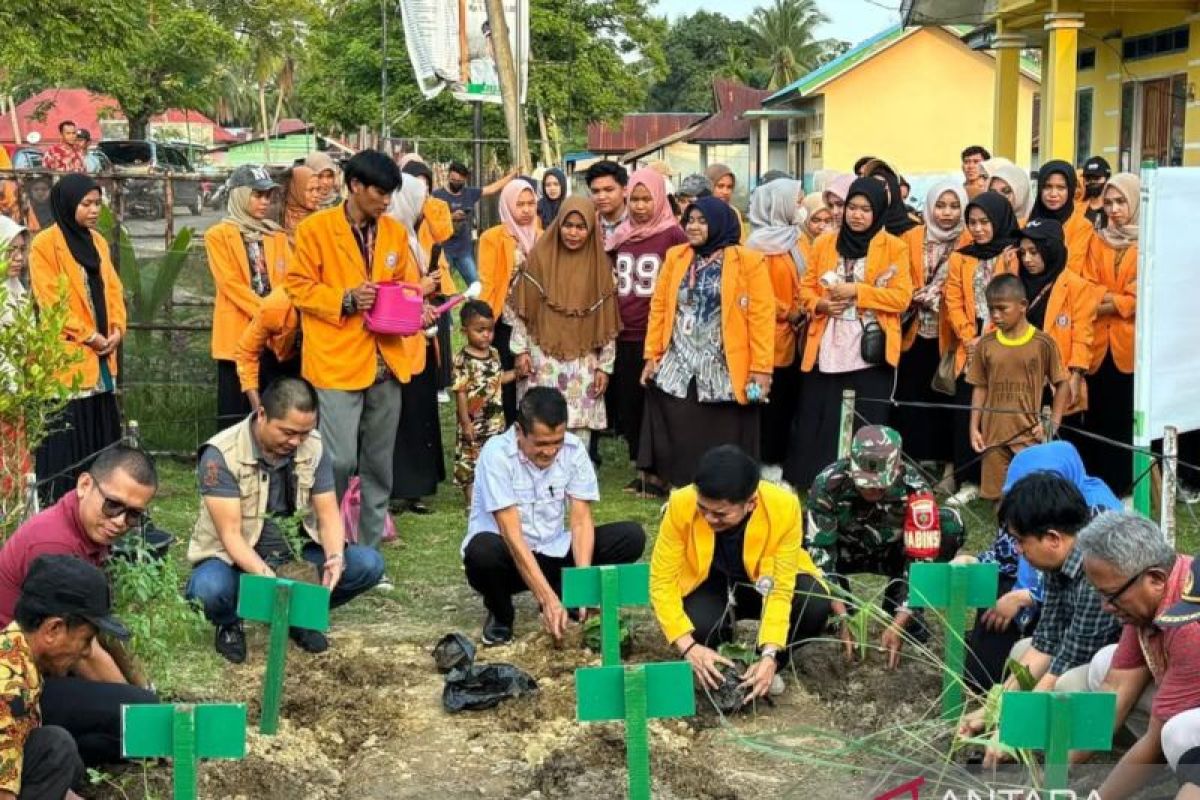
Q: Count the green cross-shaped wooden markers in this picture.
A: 6